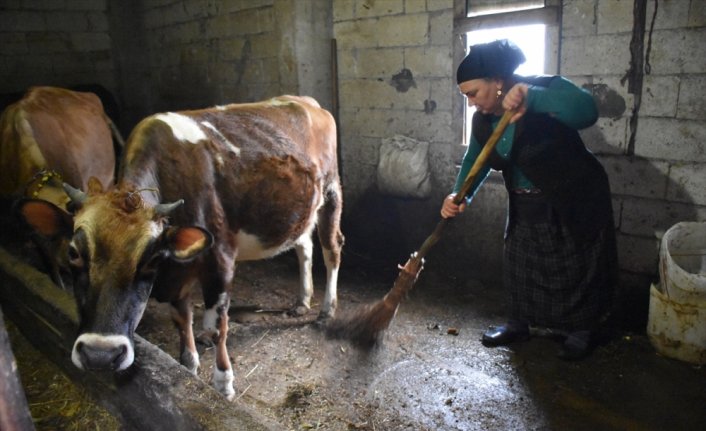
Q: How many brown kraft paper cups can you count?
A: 0